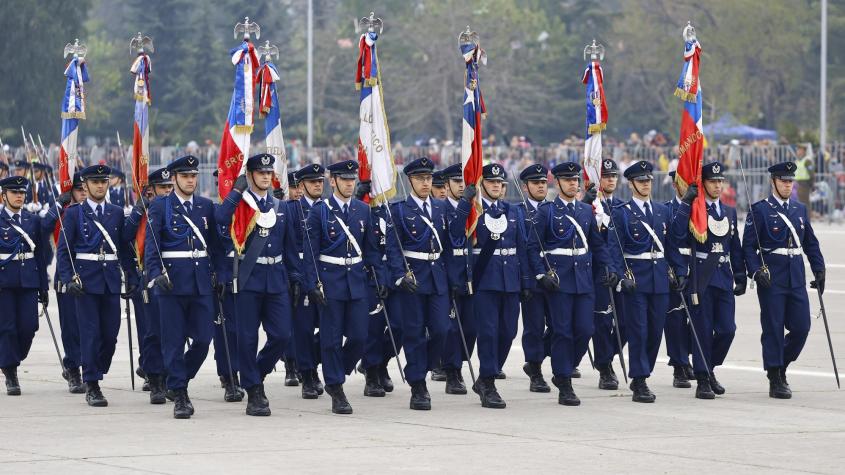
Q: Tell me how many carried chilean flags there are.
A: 8